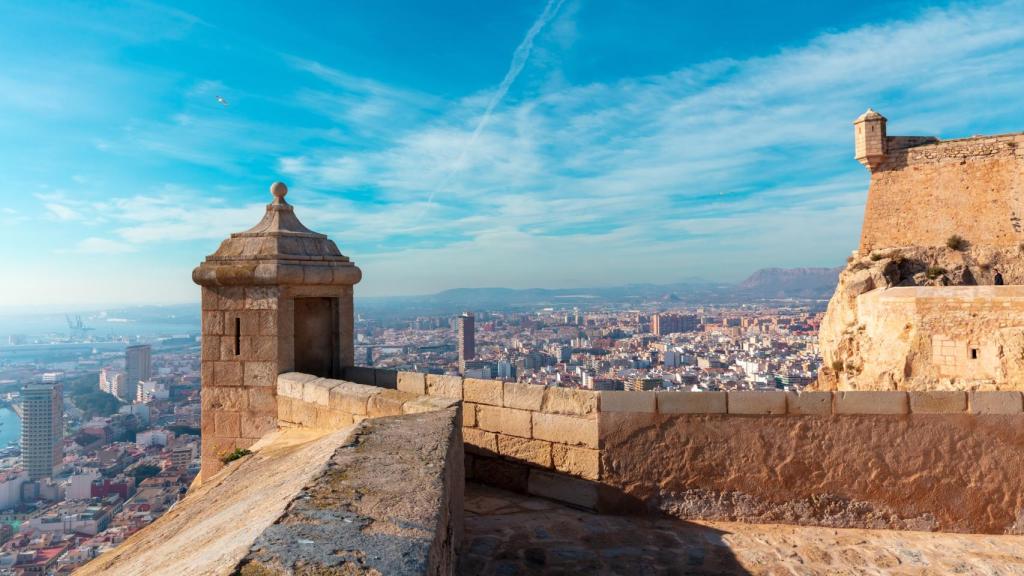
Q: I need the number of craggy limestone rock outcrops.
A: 1